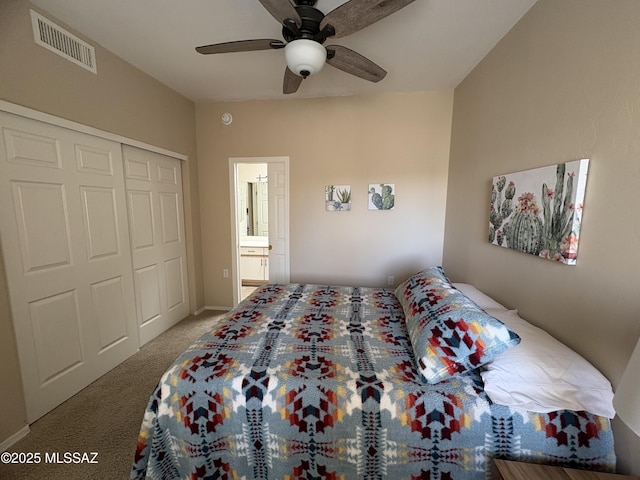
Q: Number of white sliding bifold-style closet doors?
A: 2